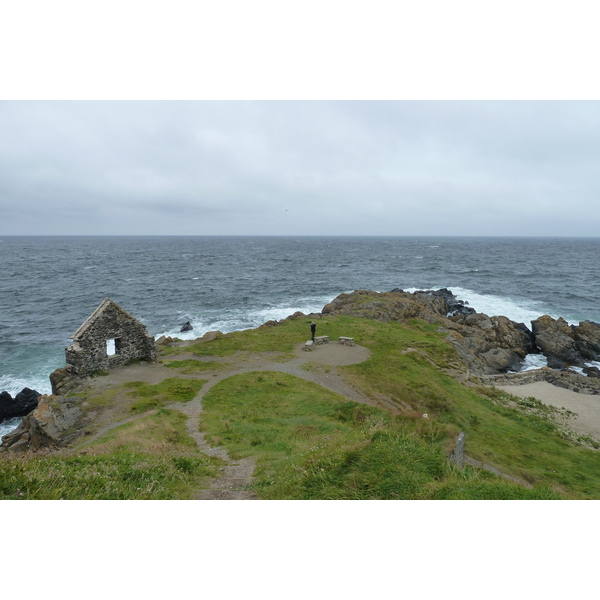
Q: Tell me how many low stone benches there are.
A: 3